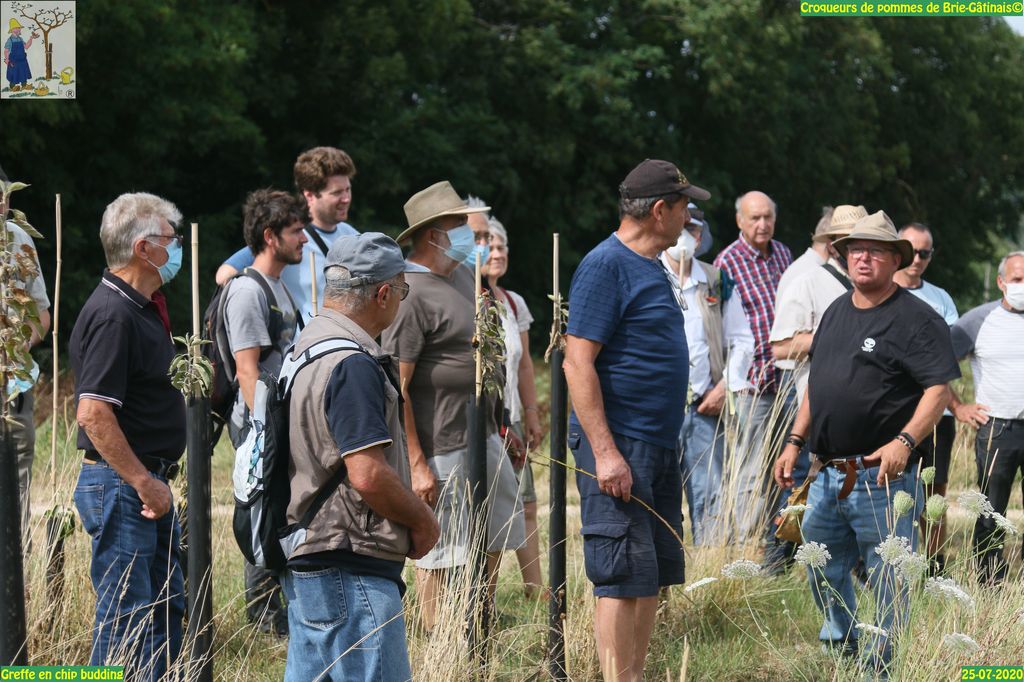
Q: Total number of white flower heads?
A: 11